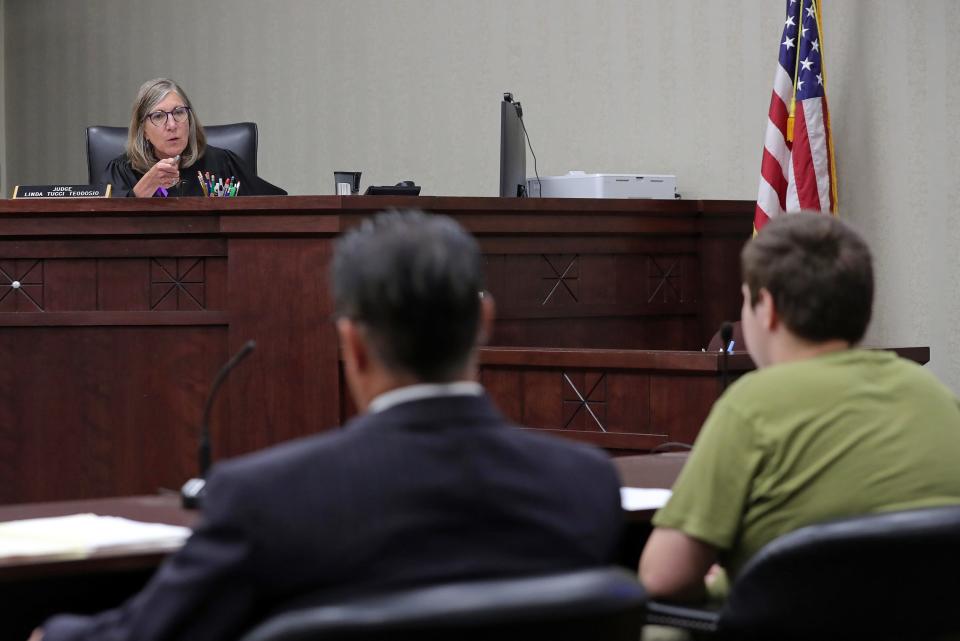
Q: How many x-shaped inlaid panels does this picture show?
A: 5